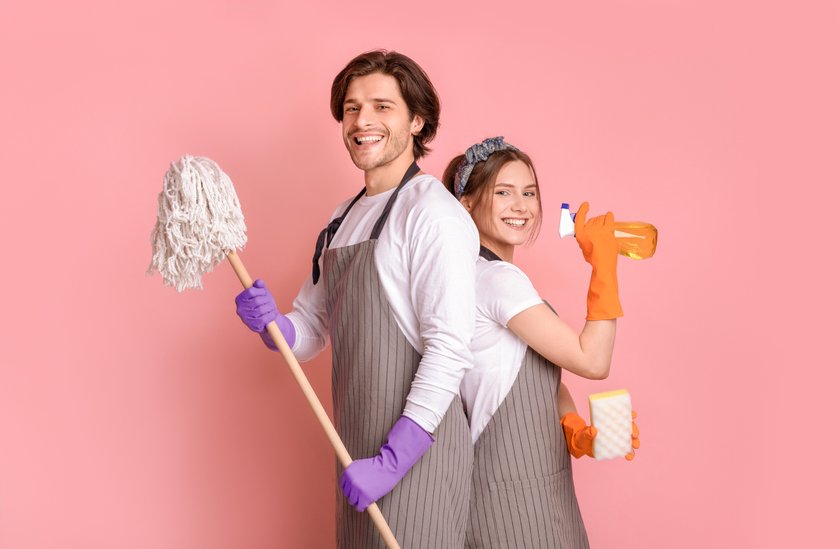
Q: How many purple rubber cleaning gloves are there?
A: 2